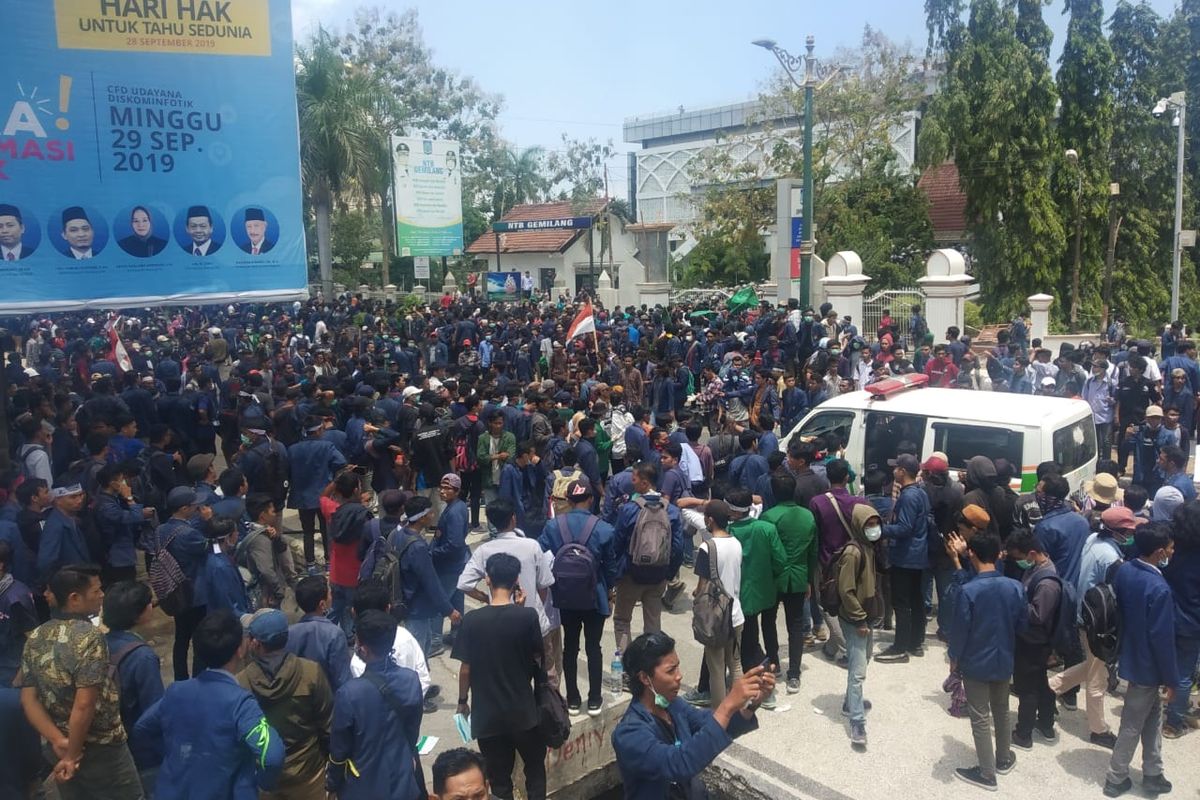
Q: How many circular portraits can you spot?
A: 5